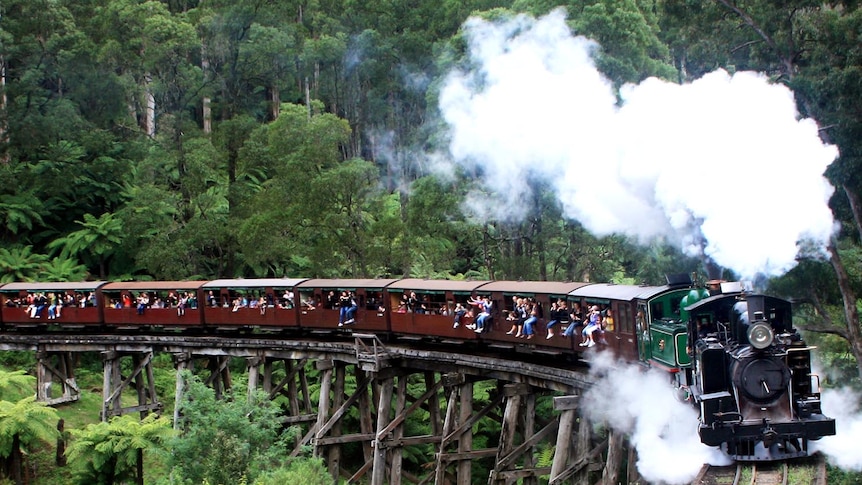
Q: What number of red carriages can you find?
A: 7